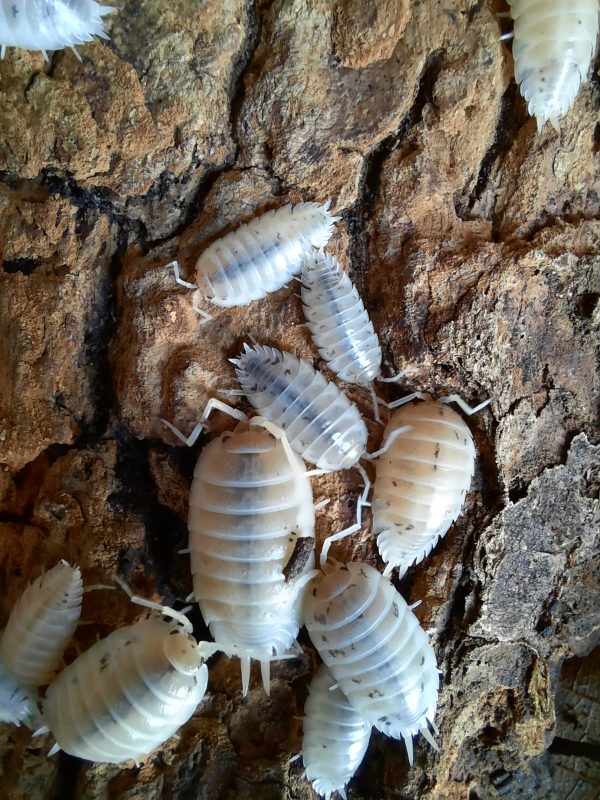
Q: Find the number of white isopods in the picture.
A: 12